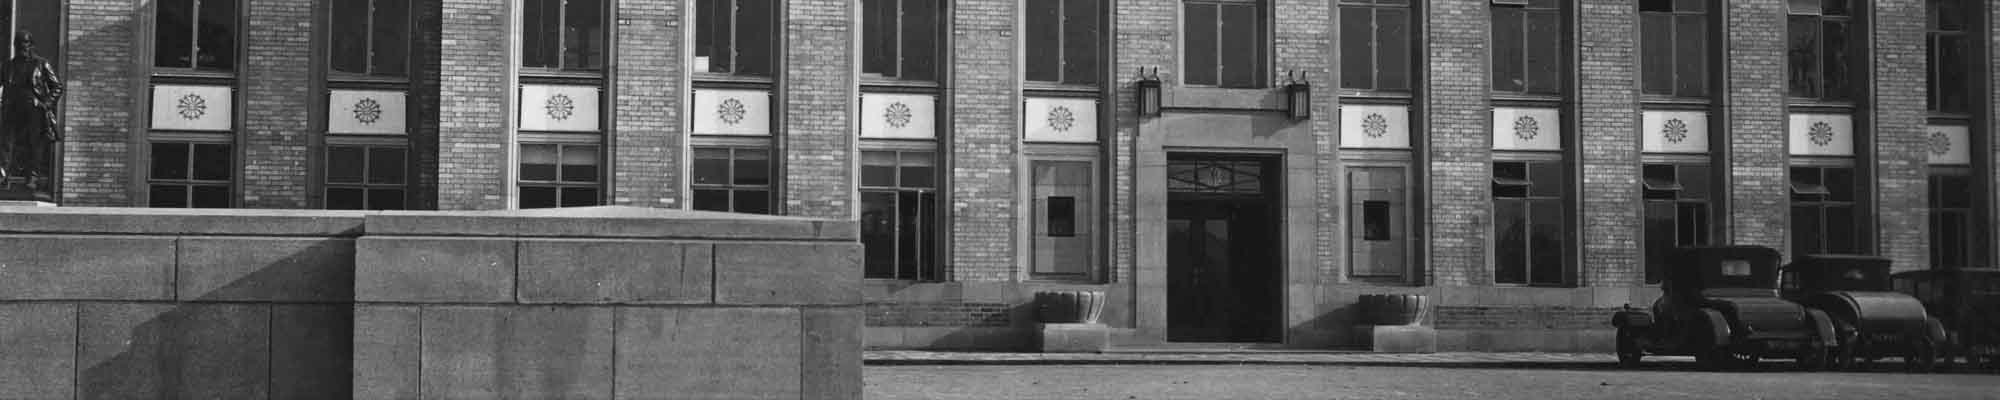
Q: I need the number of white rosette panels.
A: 11